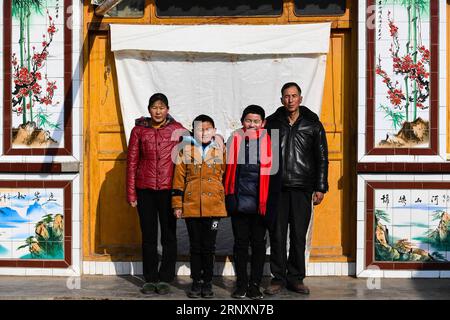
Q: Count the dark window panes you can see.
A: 3